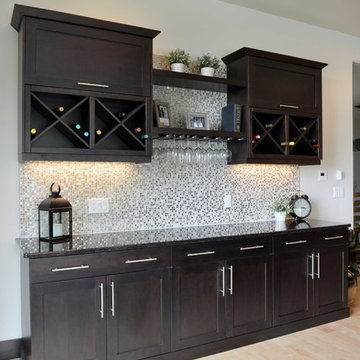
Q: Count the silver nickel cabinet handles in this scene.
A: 14